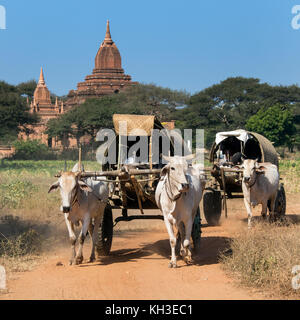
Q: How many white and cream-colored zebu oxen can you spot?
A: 3